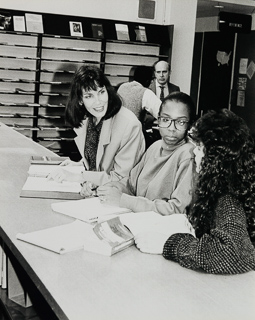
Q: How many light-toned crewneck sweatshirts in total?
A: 1